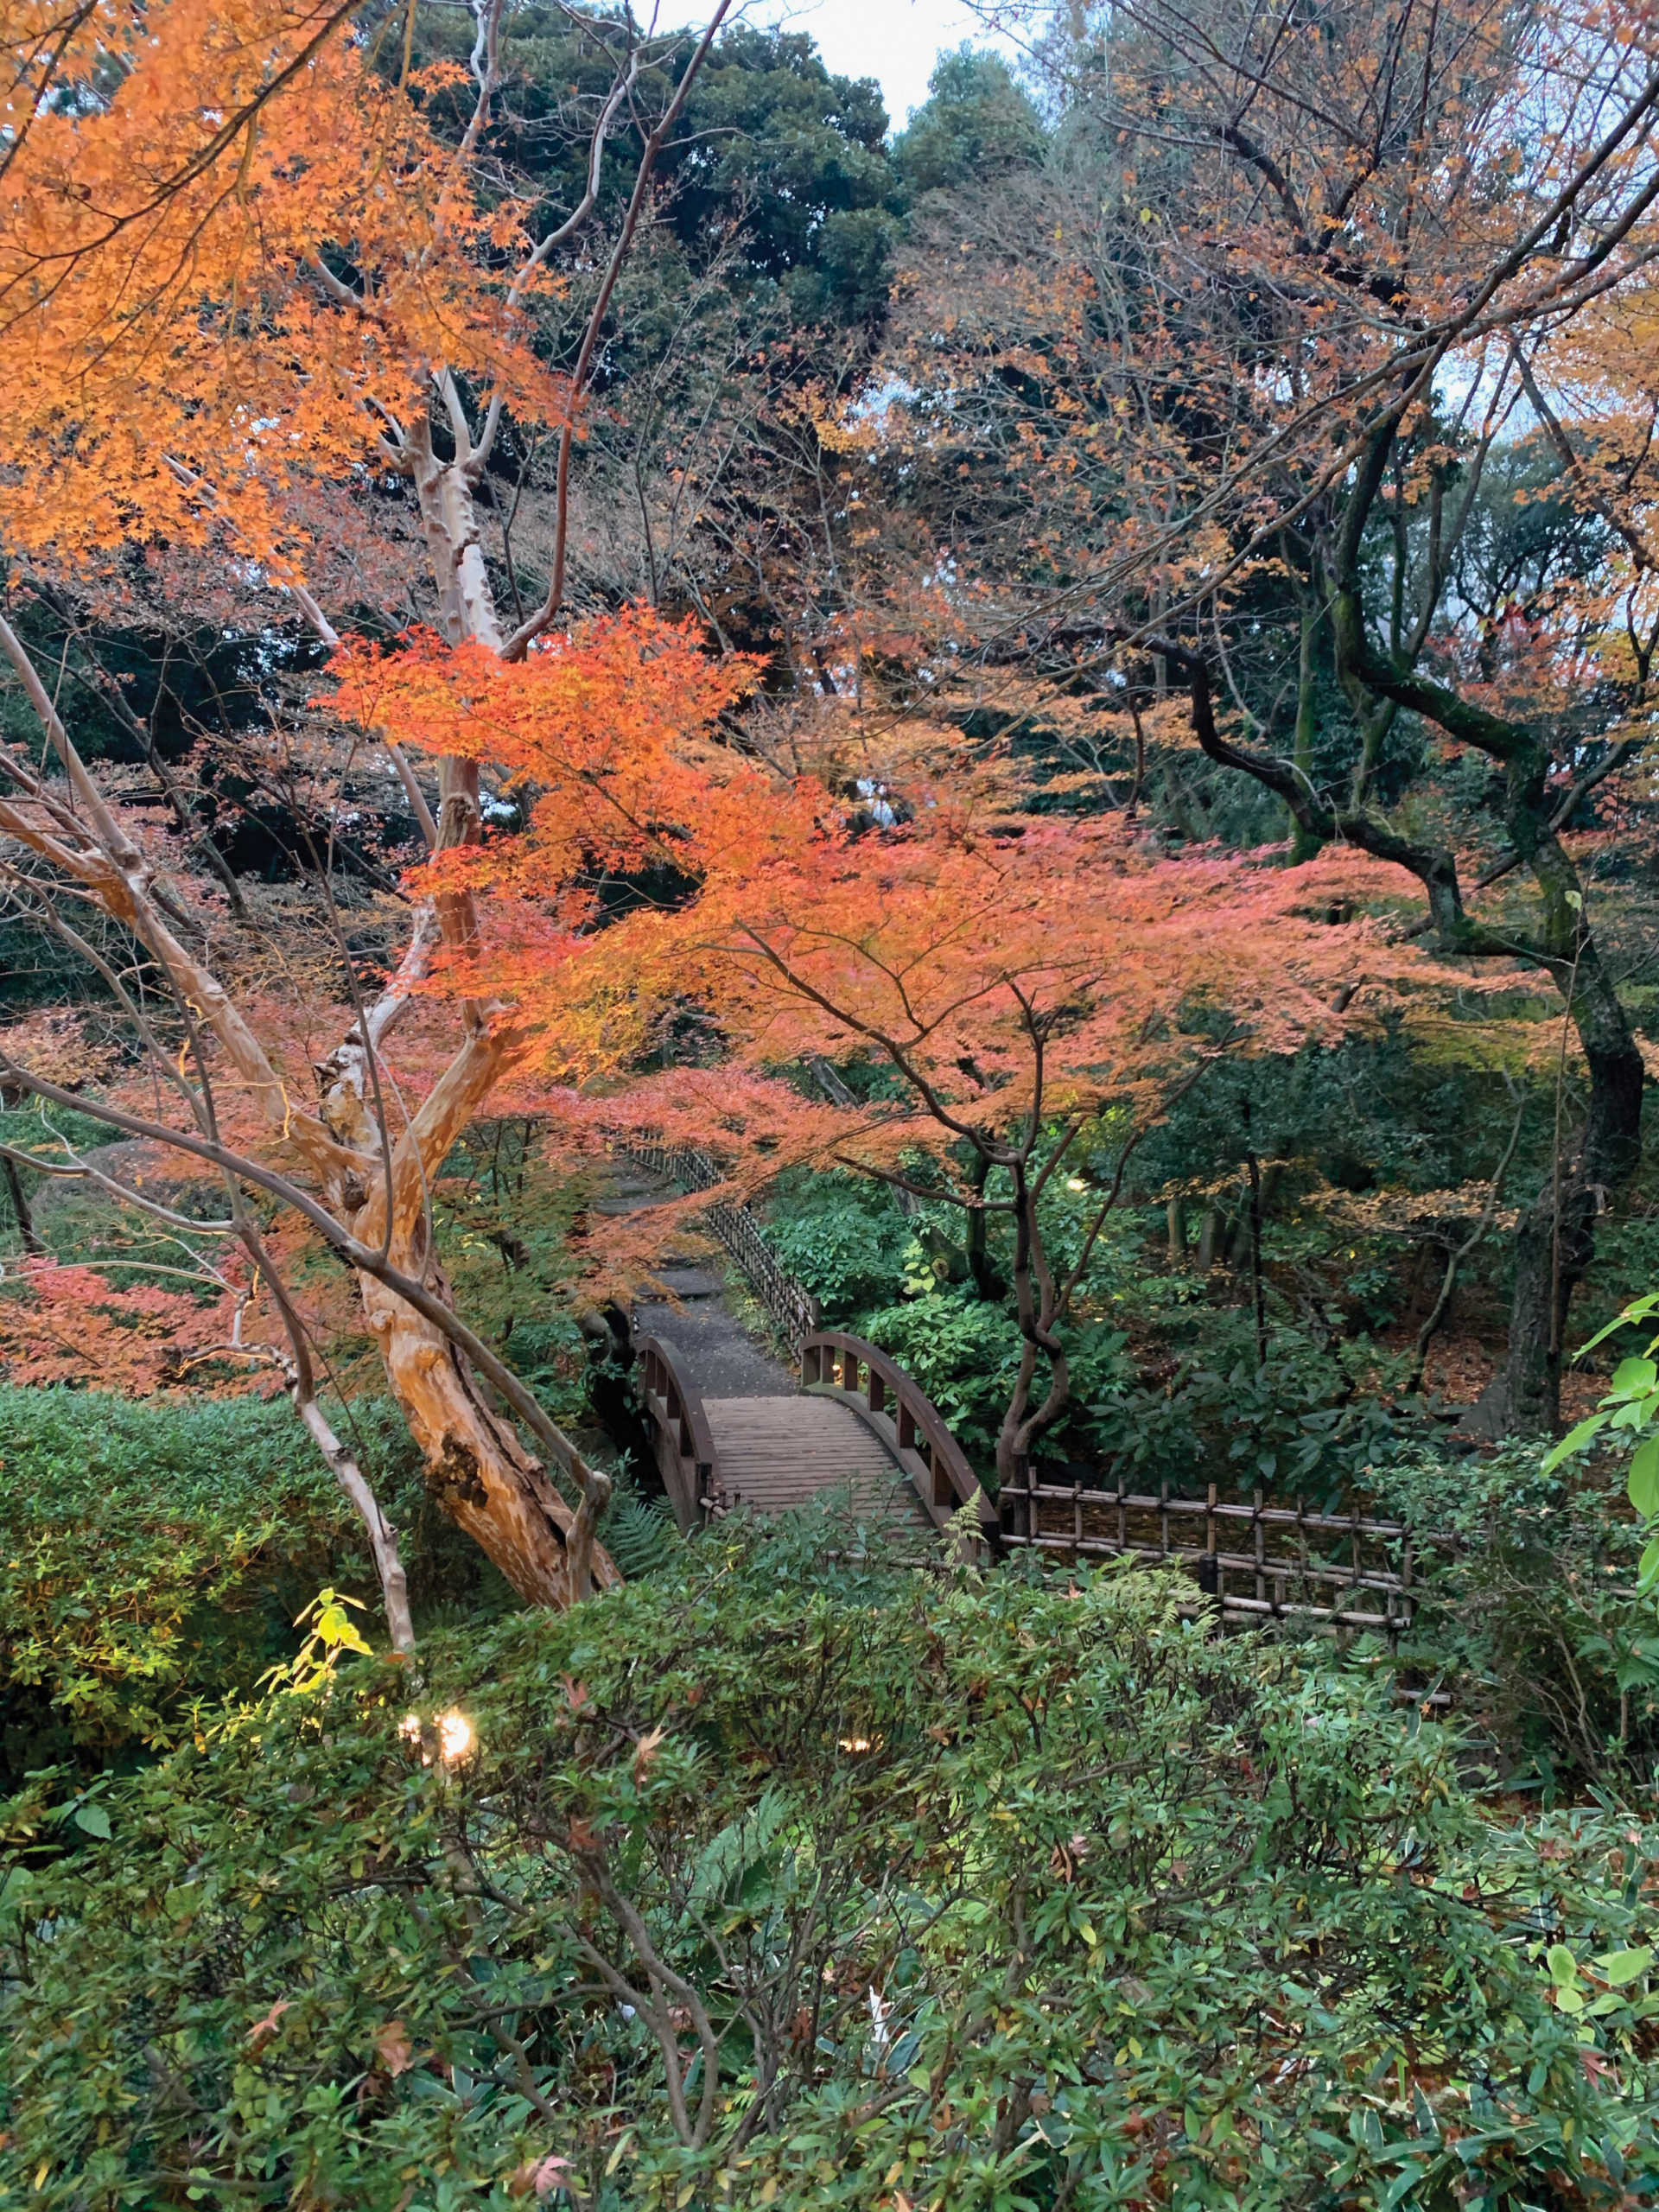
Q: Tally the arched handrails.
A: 2